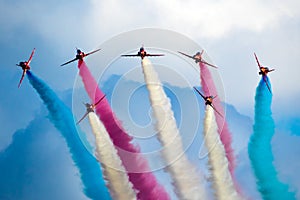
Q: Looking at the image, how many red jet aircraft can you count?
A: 7